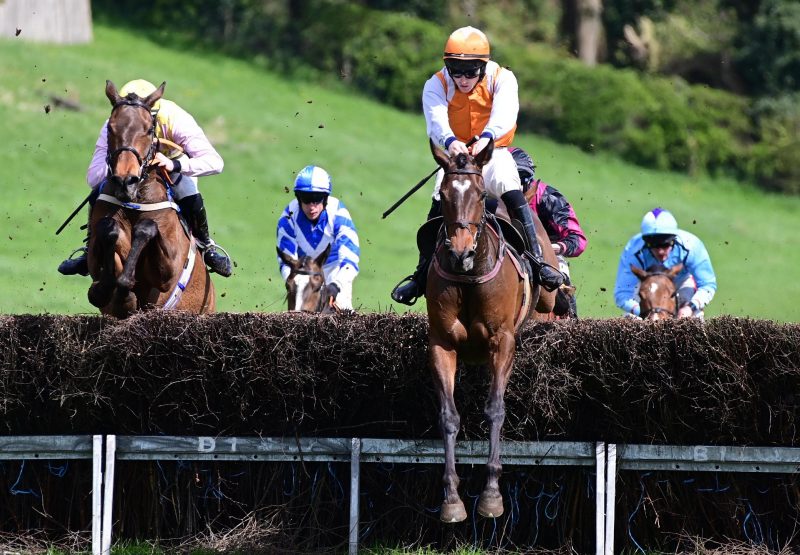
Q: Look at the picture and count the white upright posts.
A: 5